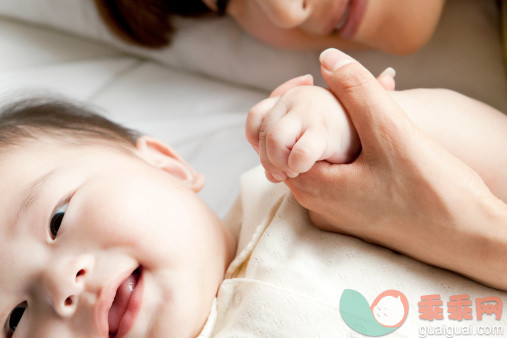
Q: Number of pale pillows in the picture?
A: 1